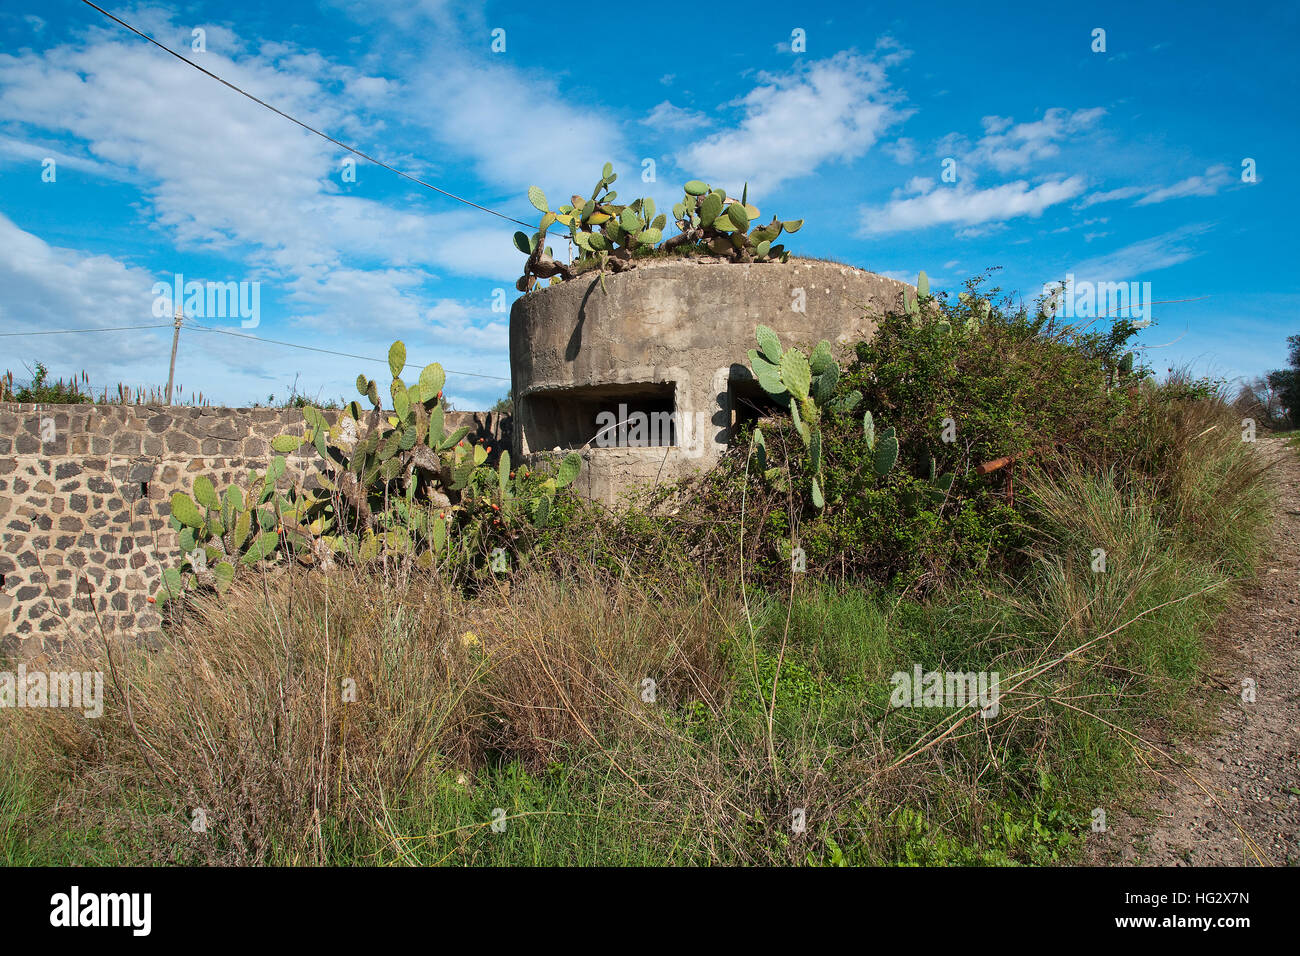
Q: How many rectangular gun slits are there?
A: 2